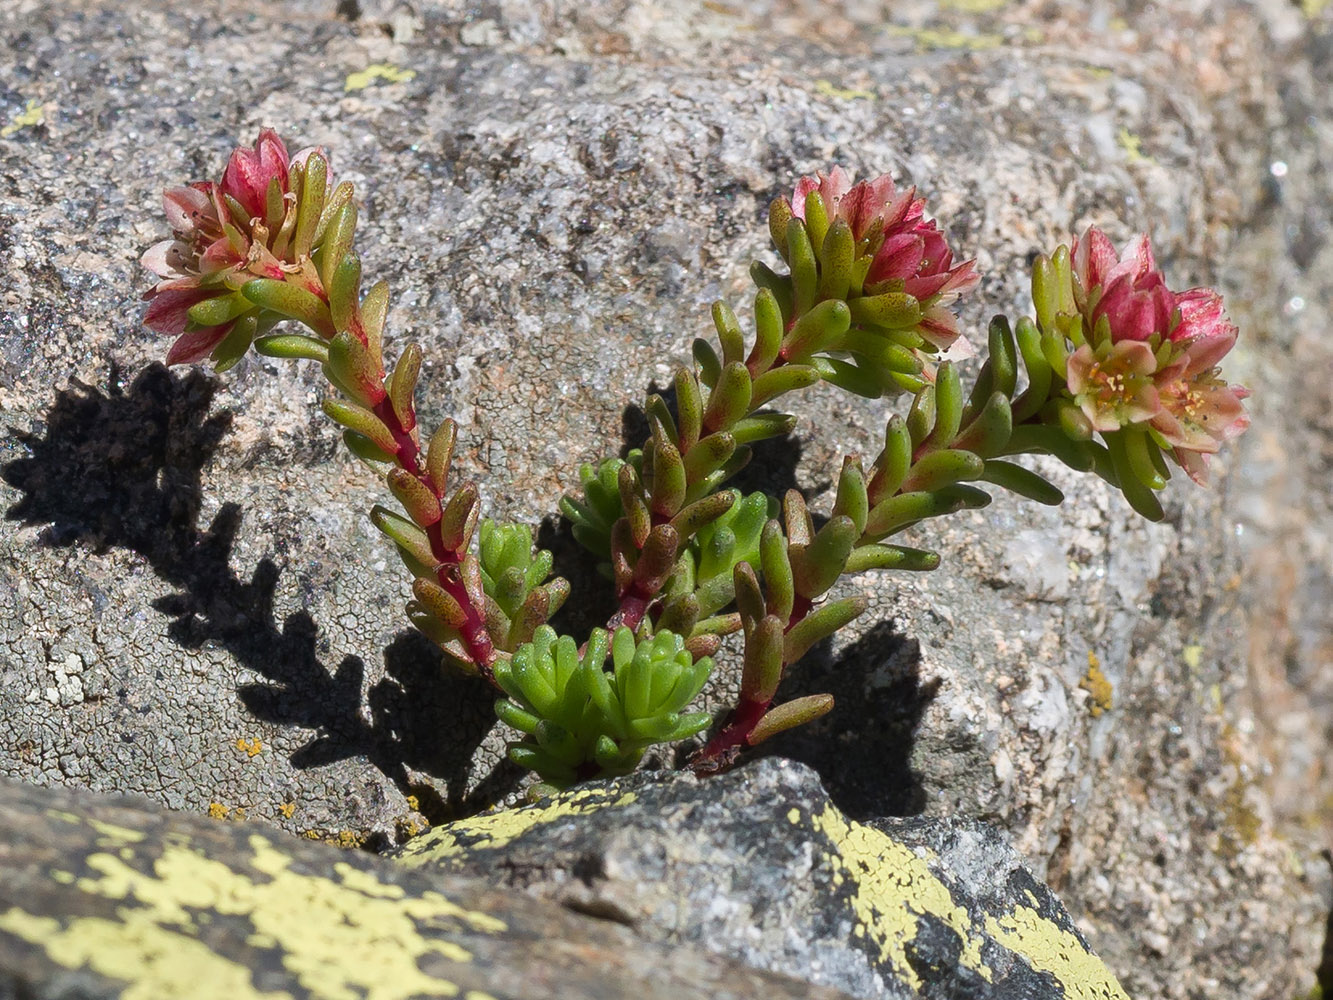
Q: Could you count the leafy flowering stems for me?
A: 3